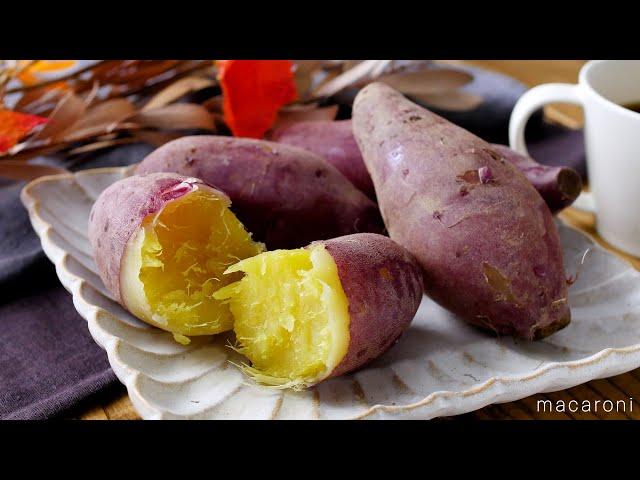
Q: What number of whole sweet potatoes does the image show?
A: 3